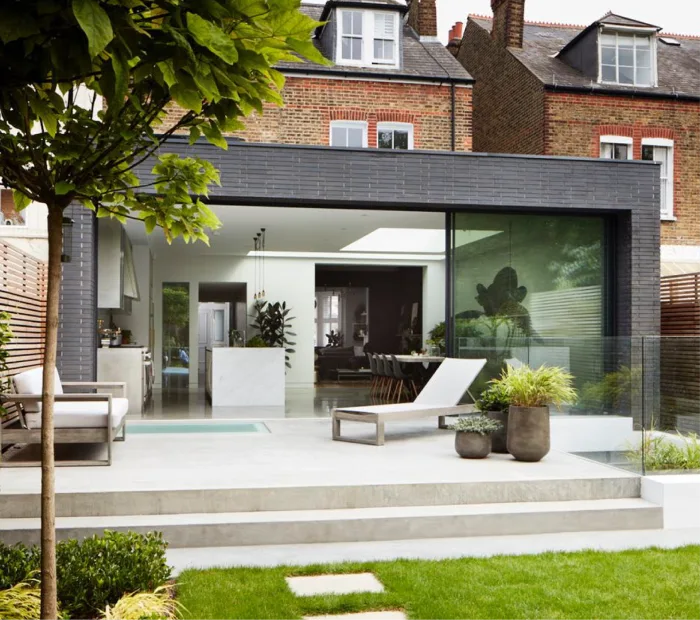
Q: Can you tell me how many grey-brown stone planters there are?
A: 3